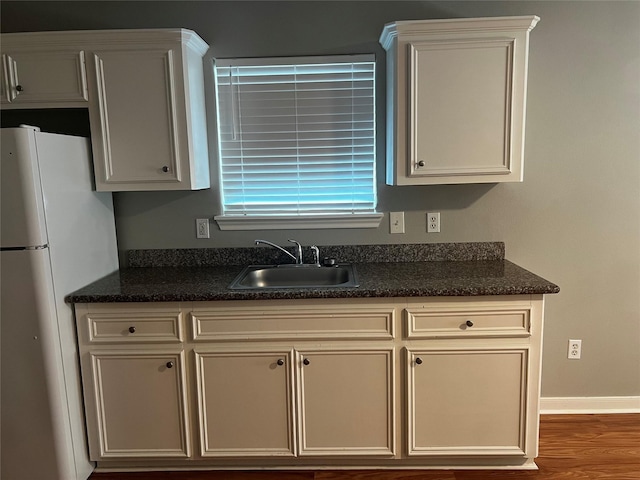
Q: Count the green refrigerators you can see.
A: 0